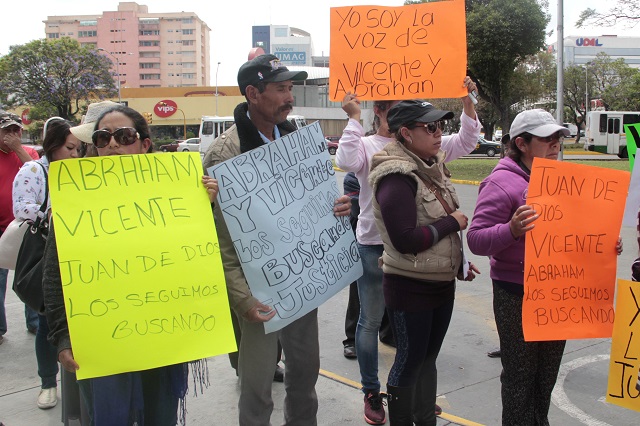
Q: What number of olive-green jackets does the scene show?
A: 1